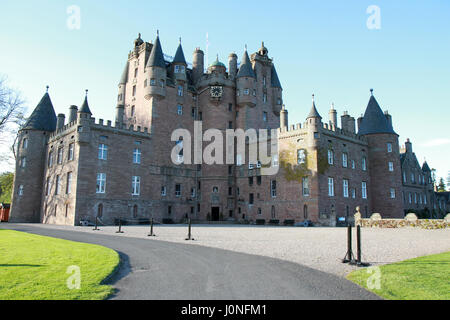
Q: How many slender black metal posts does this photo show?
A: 6